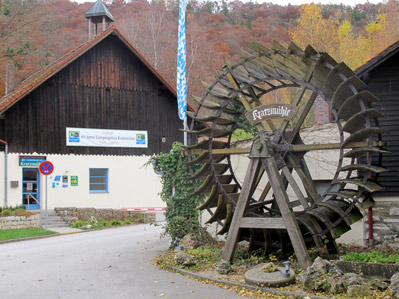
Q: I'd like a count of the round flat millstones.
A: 1